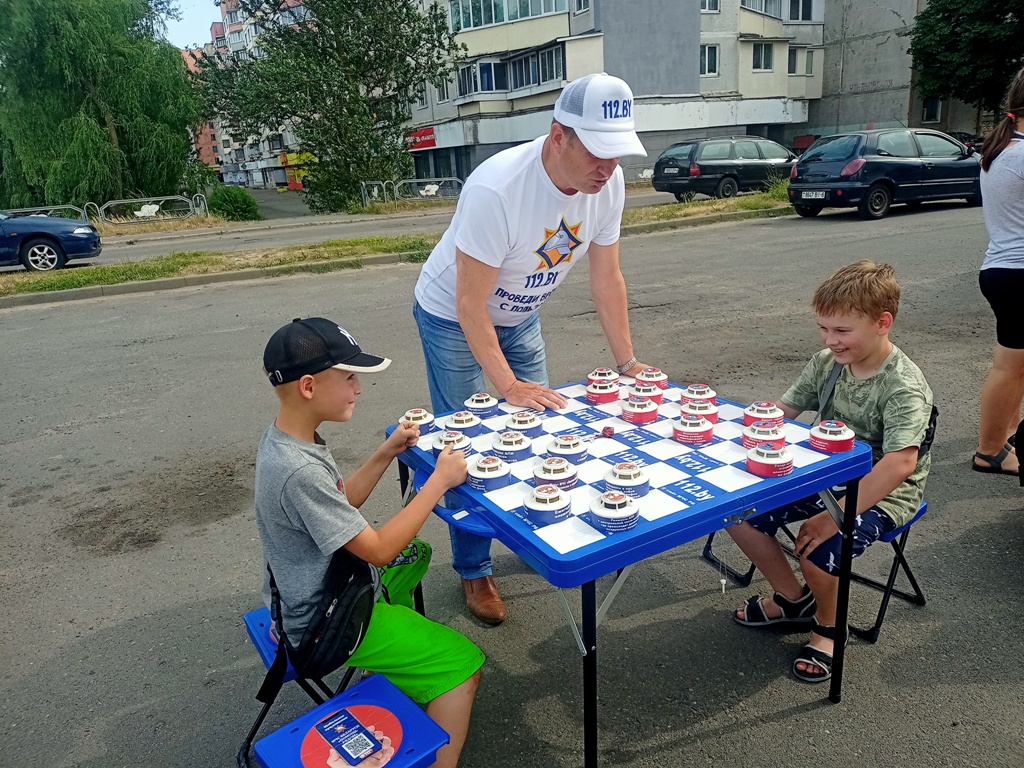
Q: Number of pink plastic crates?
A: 0